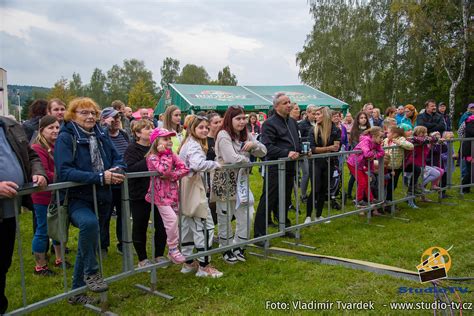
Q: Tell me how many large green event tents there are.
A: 1